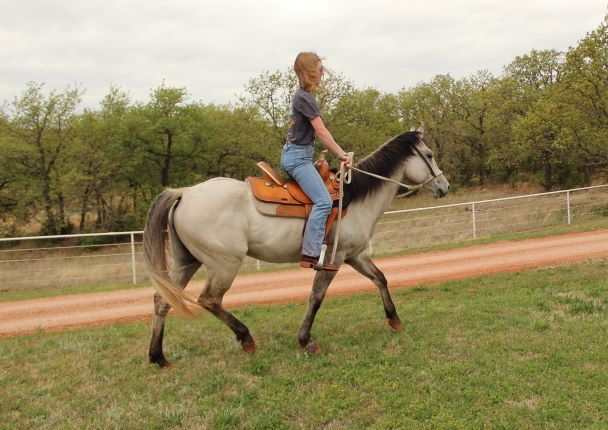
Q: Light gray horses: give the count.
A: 1